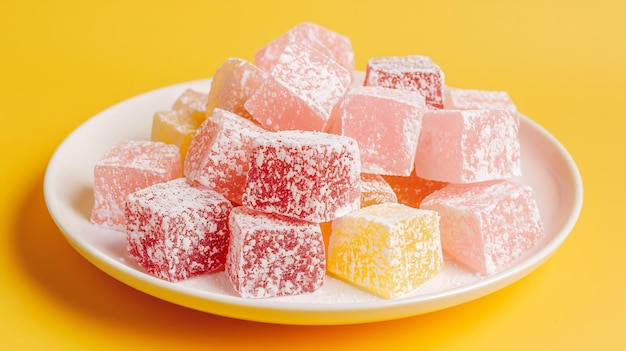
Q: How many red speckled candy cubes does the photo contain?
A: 4